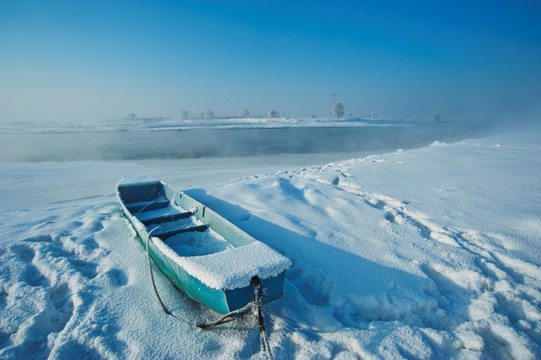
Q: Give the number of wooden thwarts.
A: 3